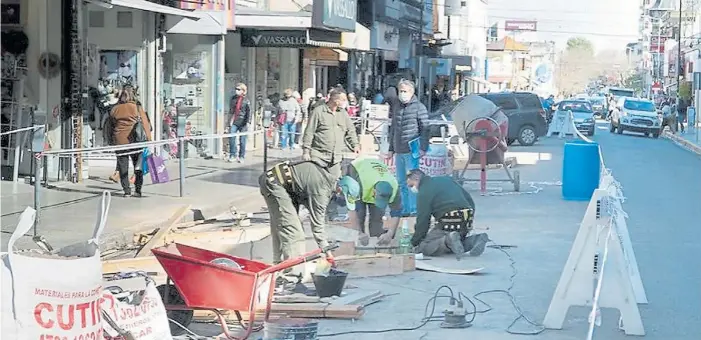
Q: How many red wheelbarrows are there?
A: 1